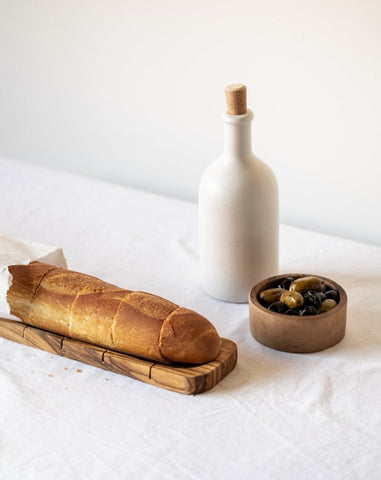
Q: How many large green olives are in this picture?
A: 4